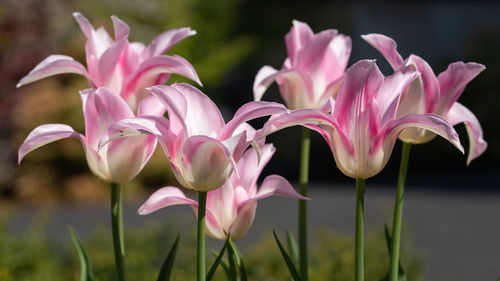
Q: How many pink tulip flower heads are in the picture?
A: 7